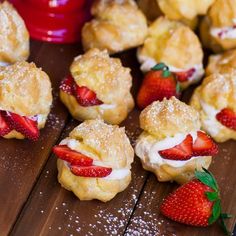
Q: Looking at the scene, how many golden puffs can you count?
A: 11